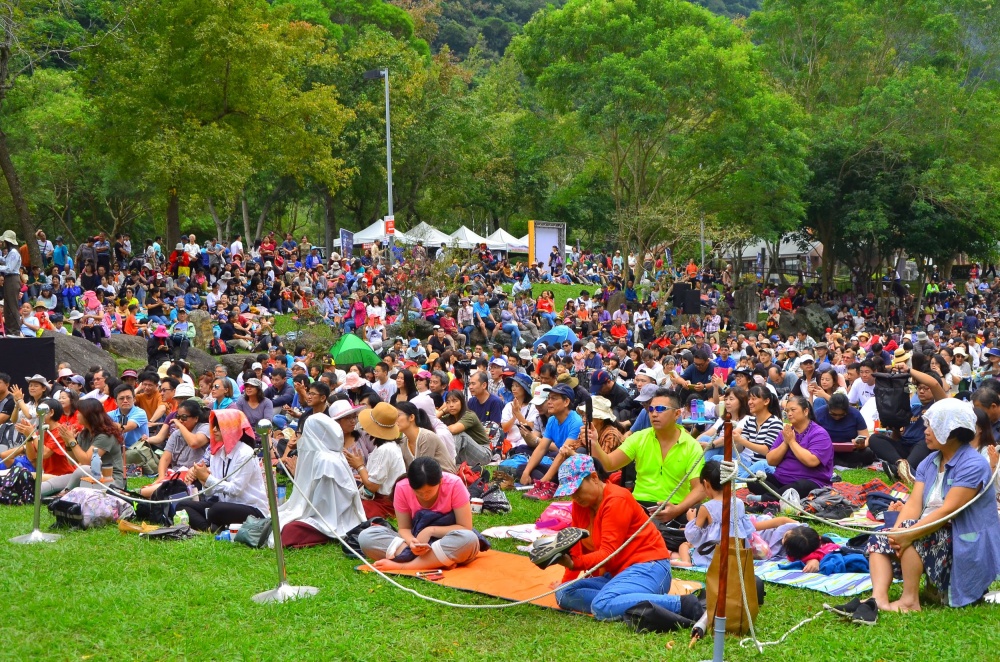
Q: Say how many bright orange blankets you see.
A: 1